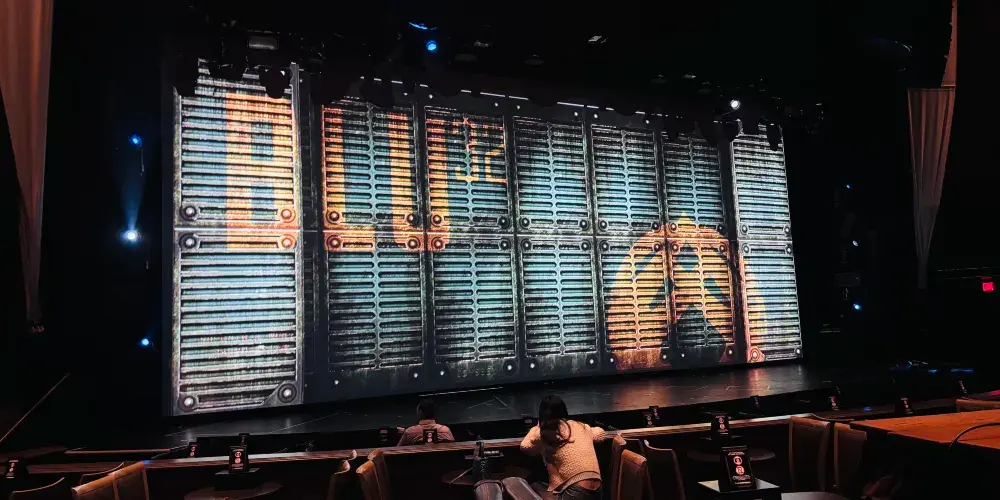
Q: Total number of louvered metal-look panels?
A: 14